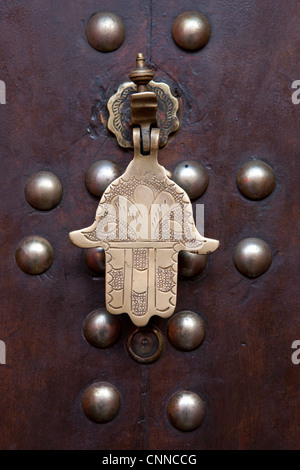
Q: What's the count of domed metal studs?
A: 14